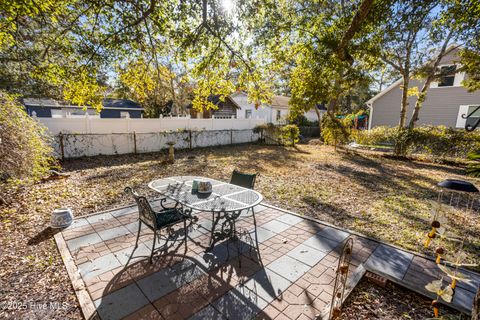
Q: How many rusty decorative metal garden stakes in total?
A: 1